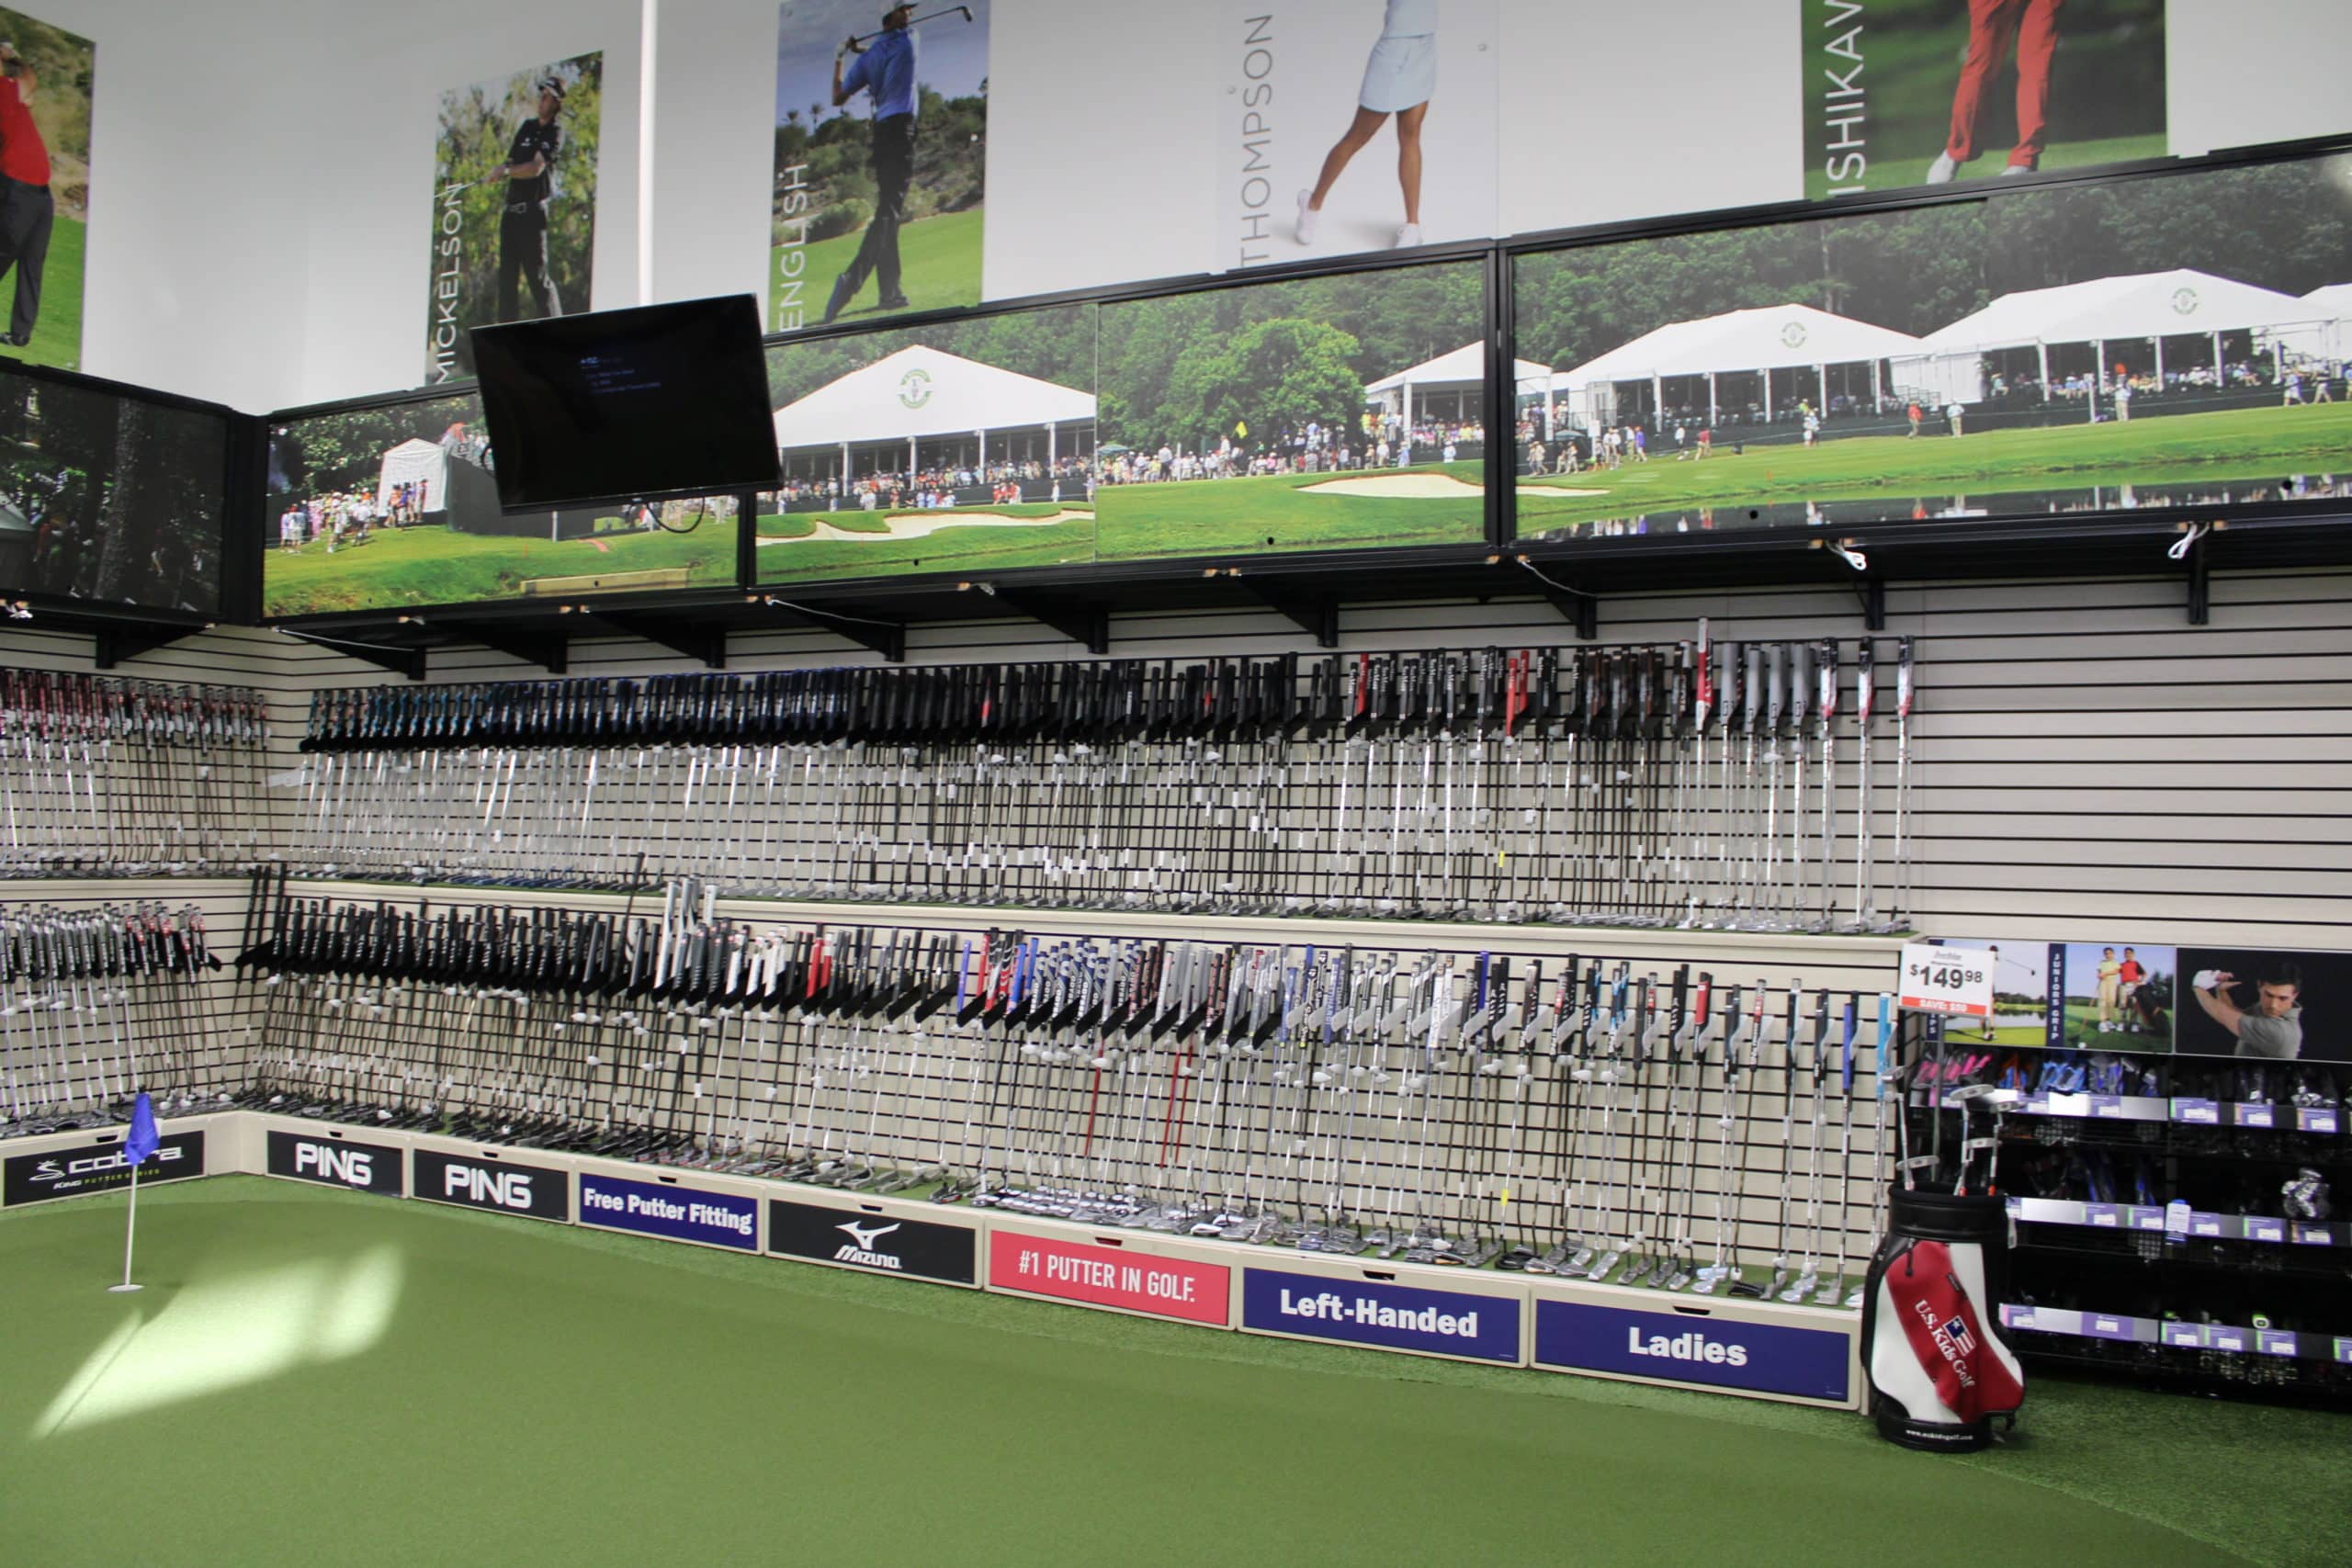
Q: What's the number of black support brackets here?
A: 10